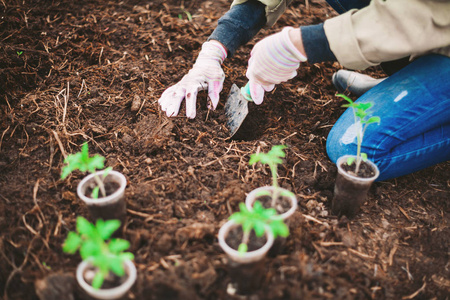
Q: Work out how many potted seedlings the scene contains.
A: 5